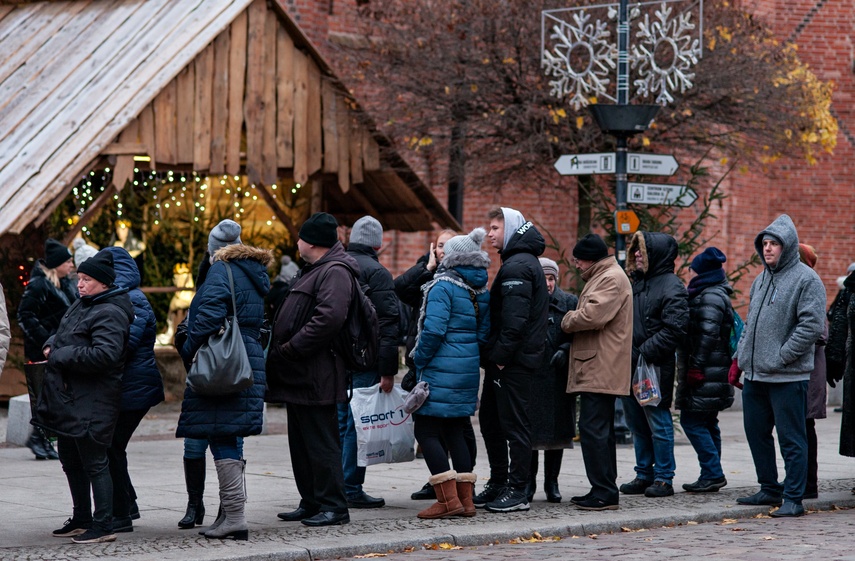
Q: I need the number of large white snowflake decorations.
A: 2